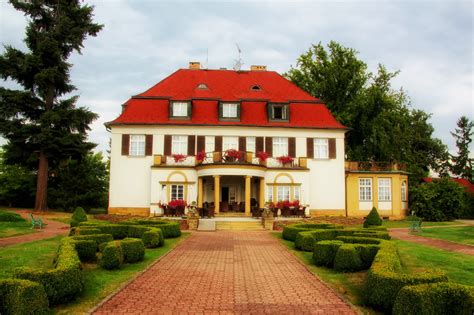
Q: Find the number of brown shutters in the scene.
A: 12